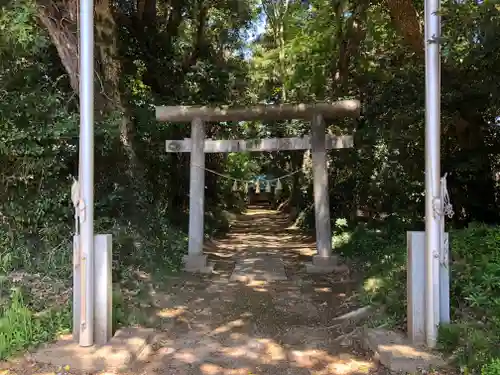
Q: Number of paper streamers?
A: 5